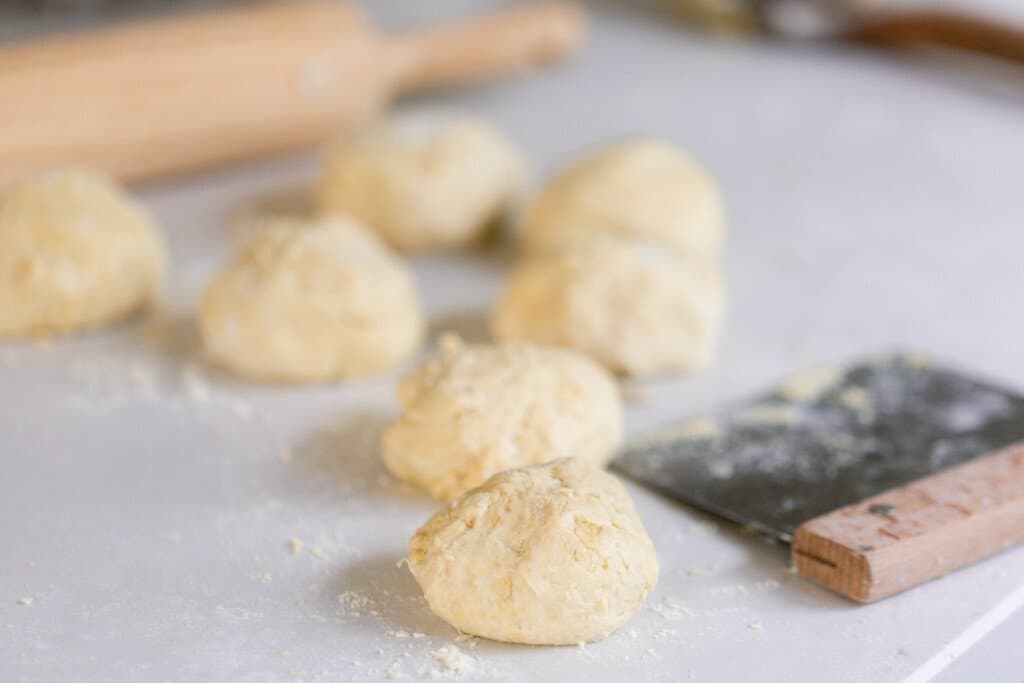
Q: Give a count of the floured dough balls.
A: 7